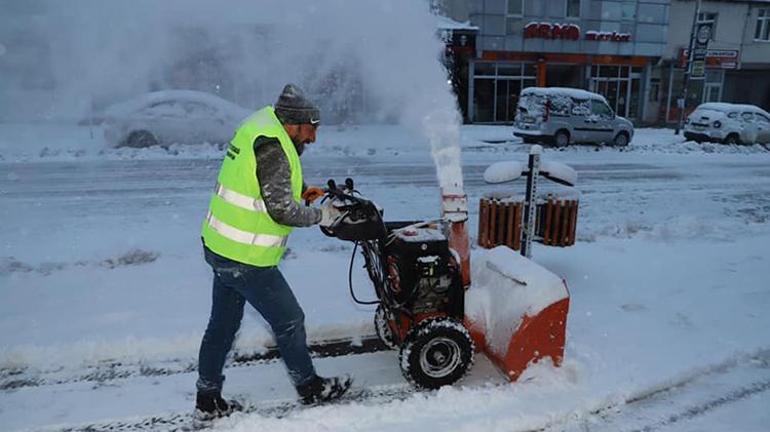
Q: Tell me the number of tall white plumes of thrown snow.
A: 1